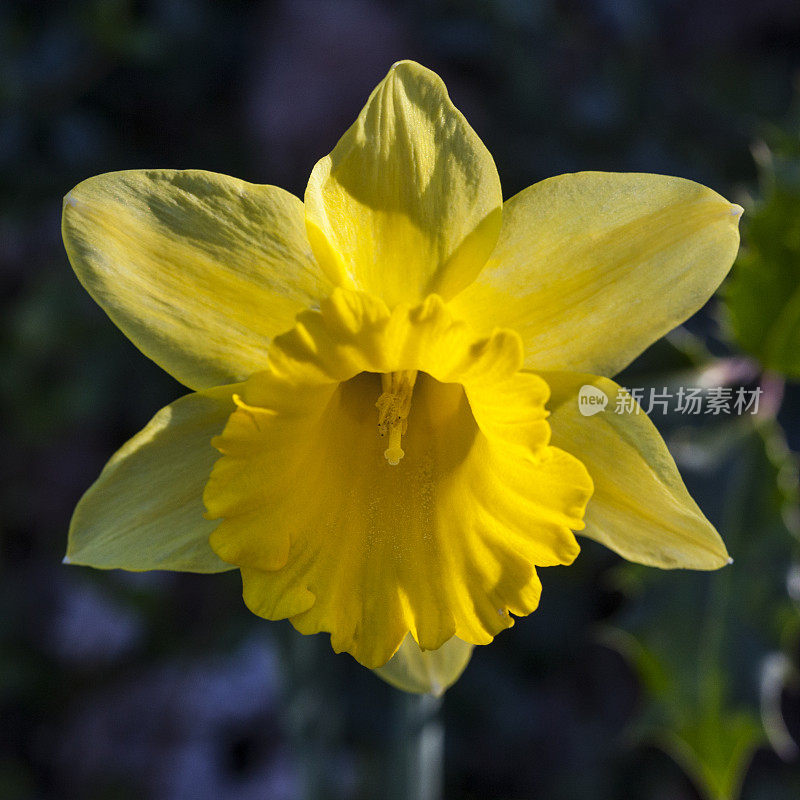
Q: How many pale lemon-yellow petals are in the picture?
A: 6